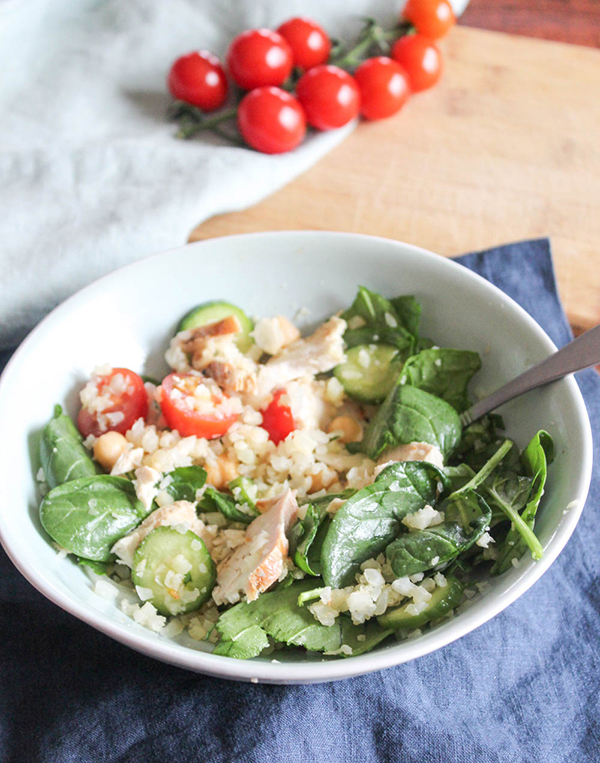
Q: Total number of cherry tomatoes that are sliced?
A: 3